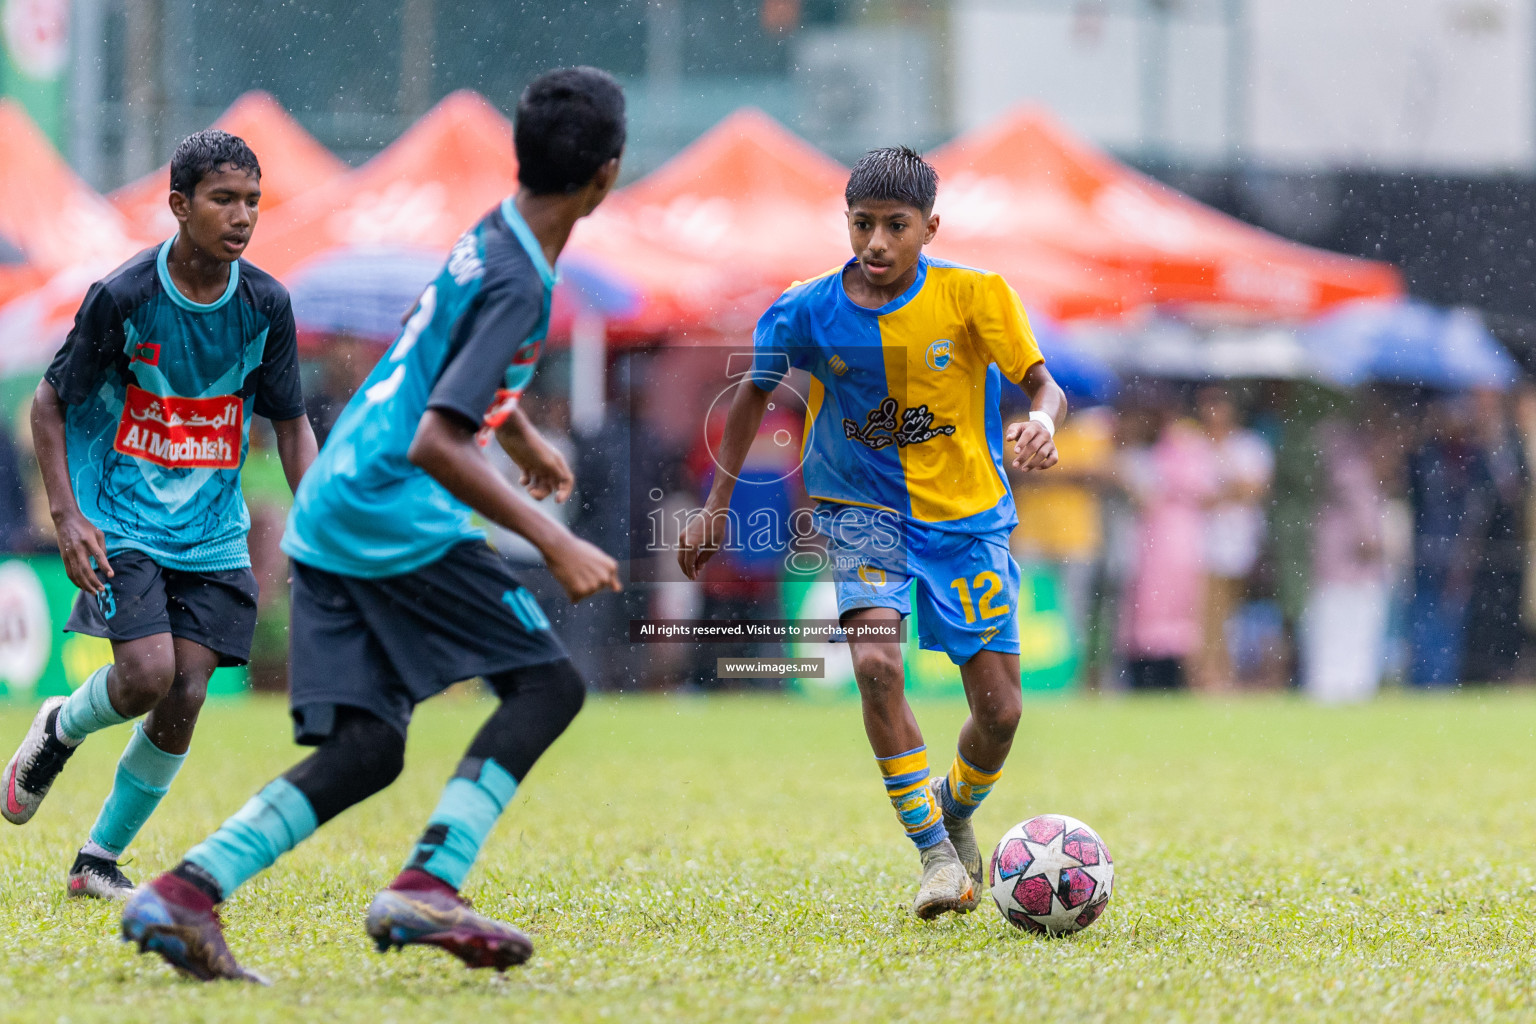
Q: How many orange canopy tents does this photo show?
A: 5